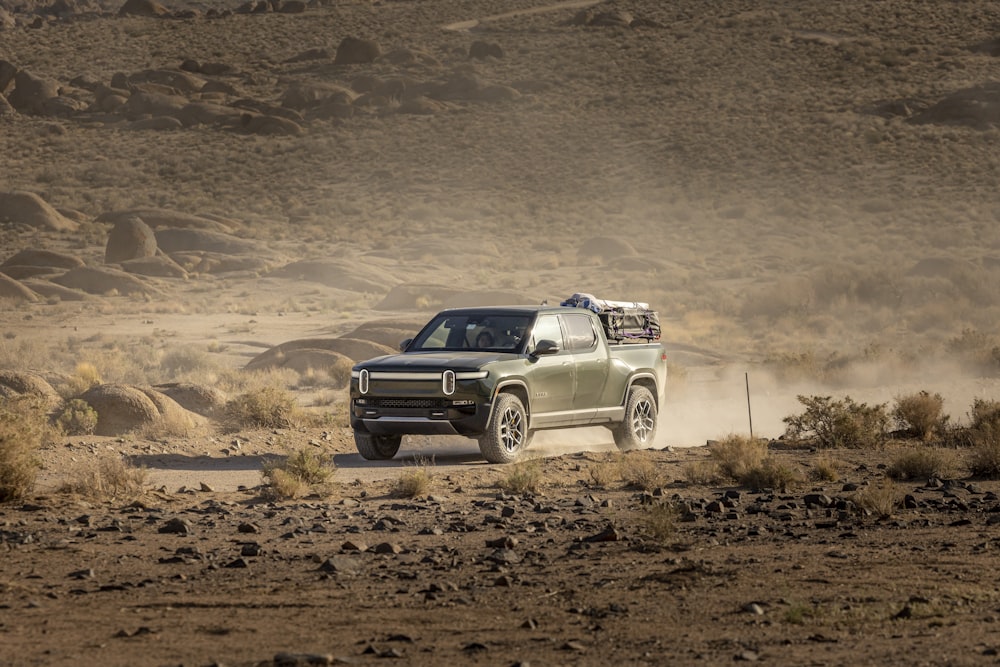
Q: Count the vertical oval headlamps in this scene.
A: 2